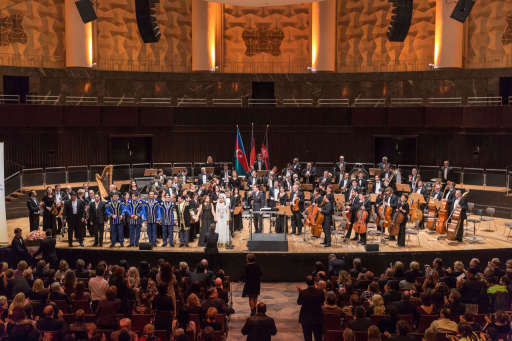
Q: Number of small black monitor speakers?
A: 2